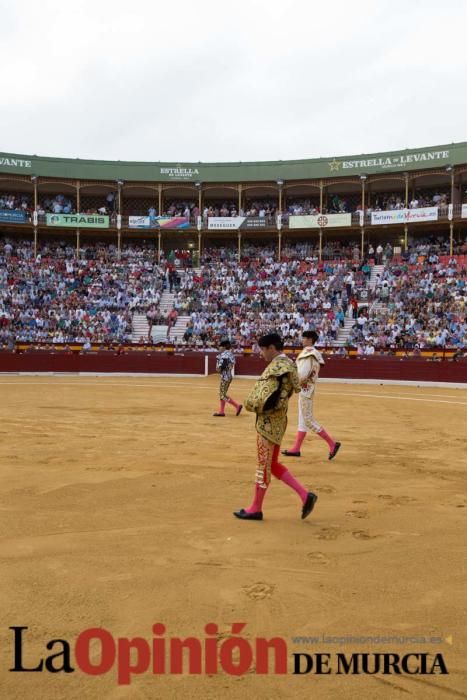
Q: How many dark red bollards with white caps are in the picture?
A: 0